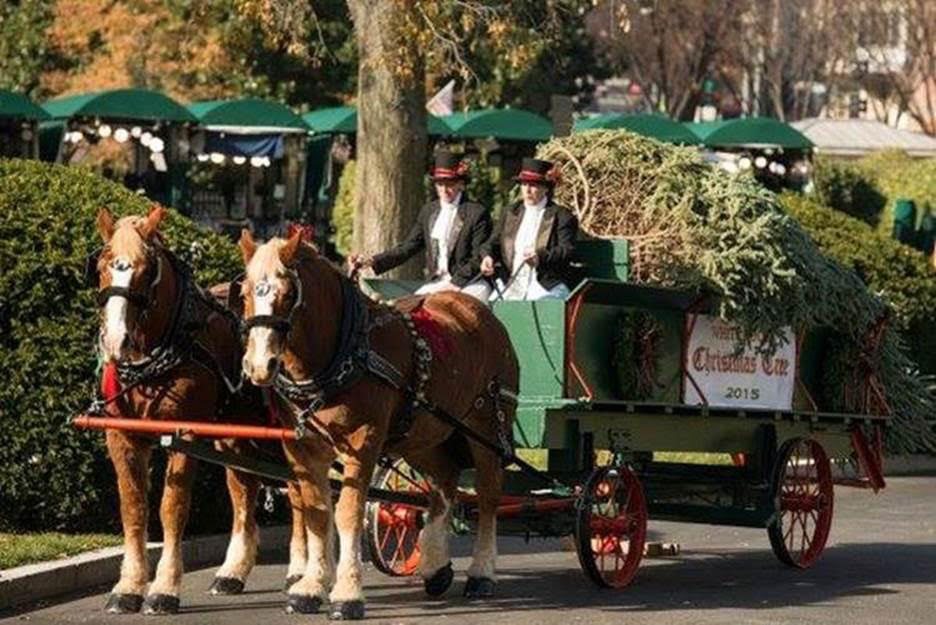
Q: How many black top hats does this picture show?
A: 2